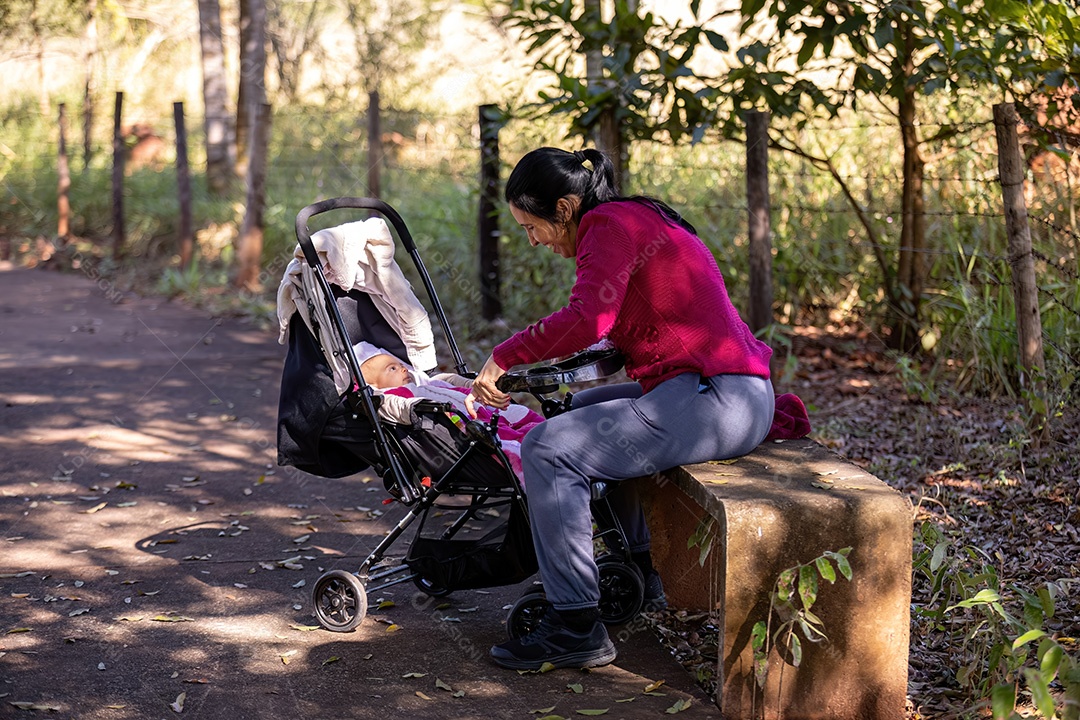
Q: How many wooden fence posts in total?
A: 8